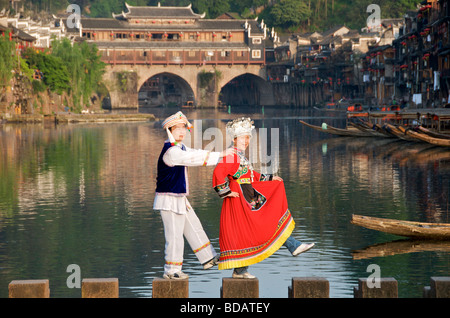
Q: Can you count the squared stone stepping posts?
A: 7